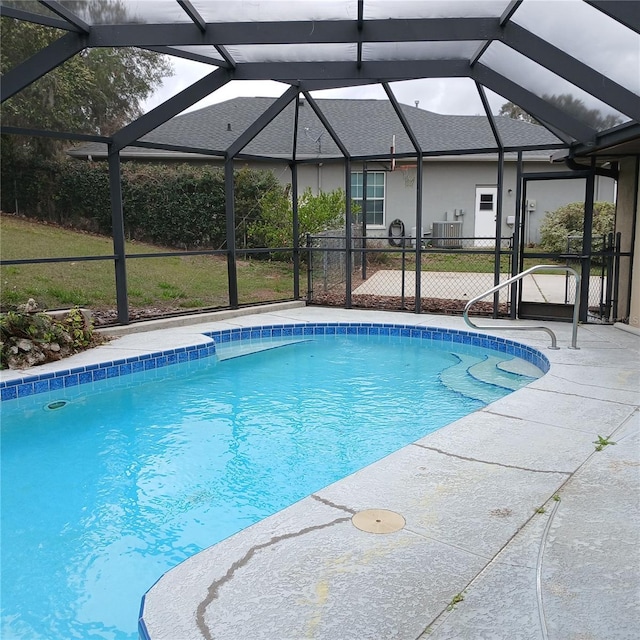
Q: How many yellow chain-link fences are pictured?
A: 0